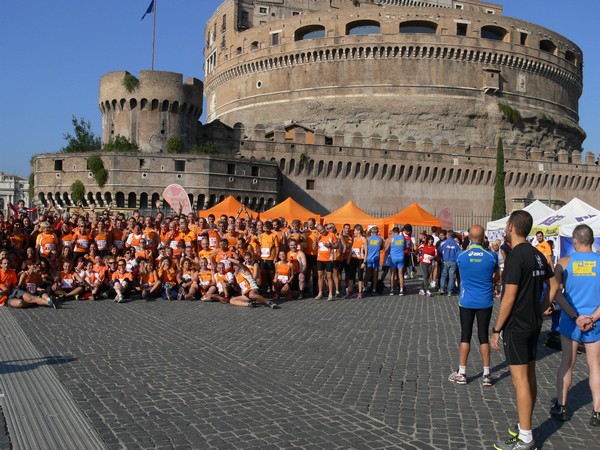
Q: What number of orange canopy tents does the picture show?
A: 4